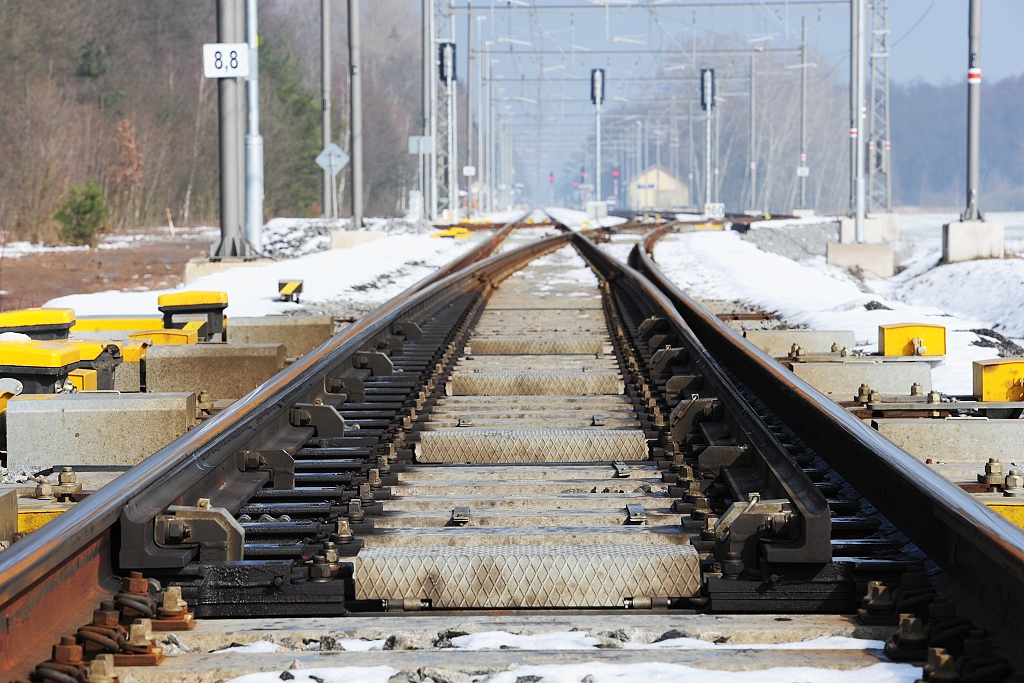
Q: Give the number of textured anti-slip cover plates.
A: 4